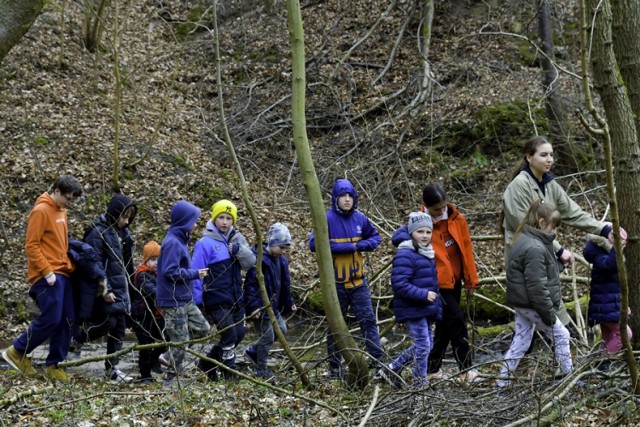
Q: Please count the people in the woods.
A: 12